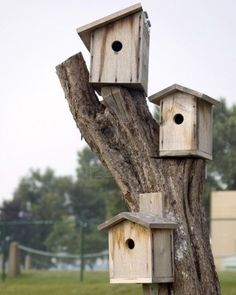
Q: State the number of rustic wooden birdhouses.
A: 3